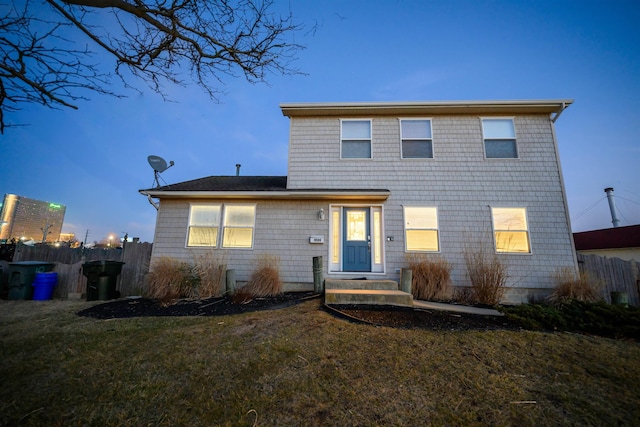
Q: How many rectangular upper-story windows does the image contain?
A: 3